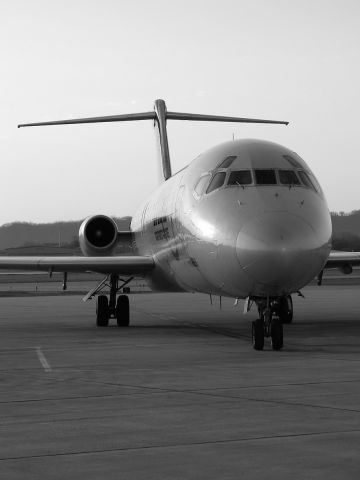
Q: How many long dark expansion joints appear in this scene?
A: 3